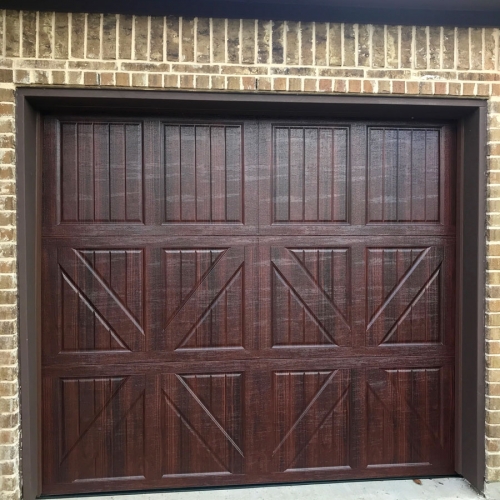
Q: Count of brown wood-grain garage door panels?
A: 12